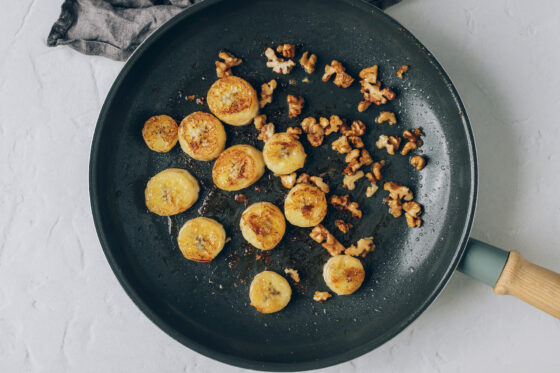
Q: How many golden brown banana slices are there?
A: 11